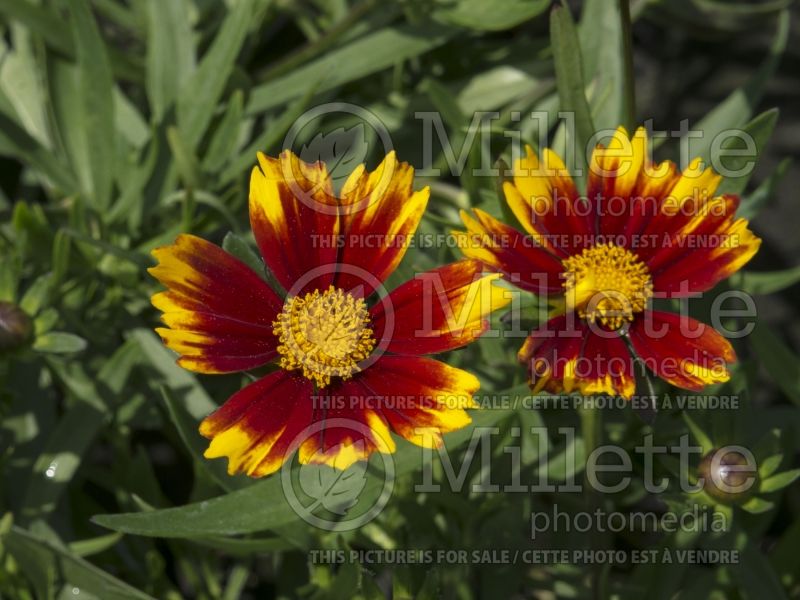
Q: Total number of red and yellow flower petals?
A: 15